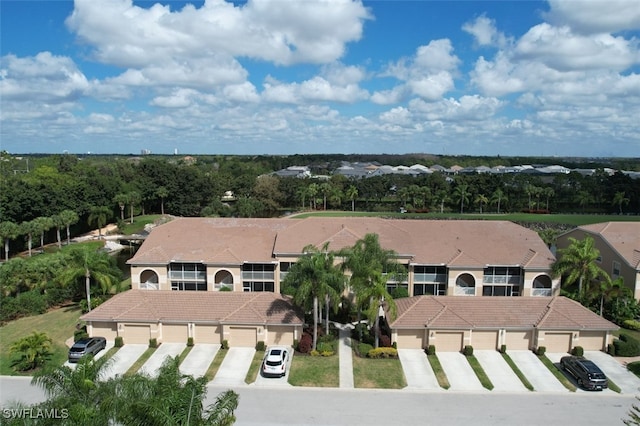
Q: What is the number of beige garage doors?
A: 12